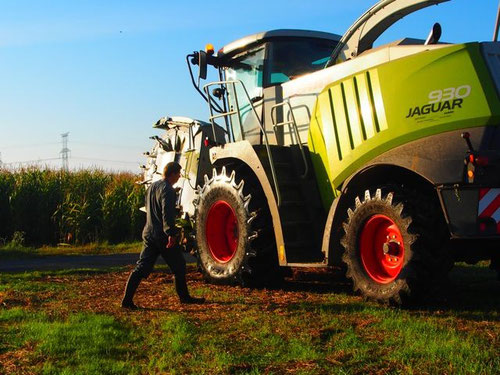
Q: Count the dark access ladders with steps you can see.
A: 1